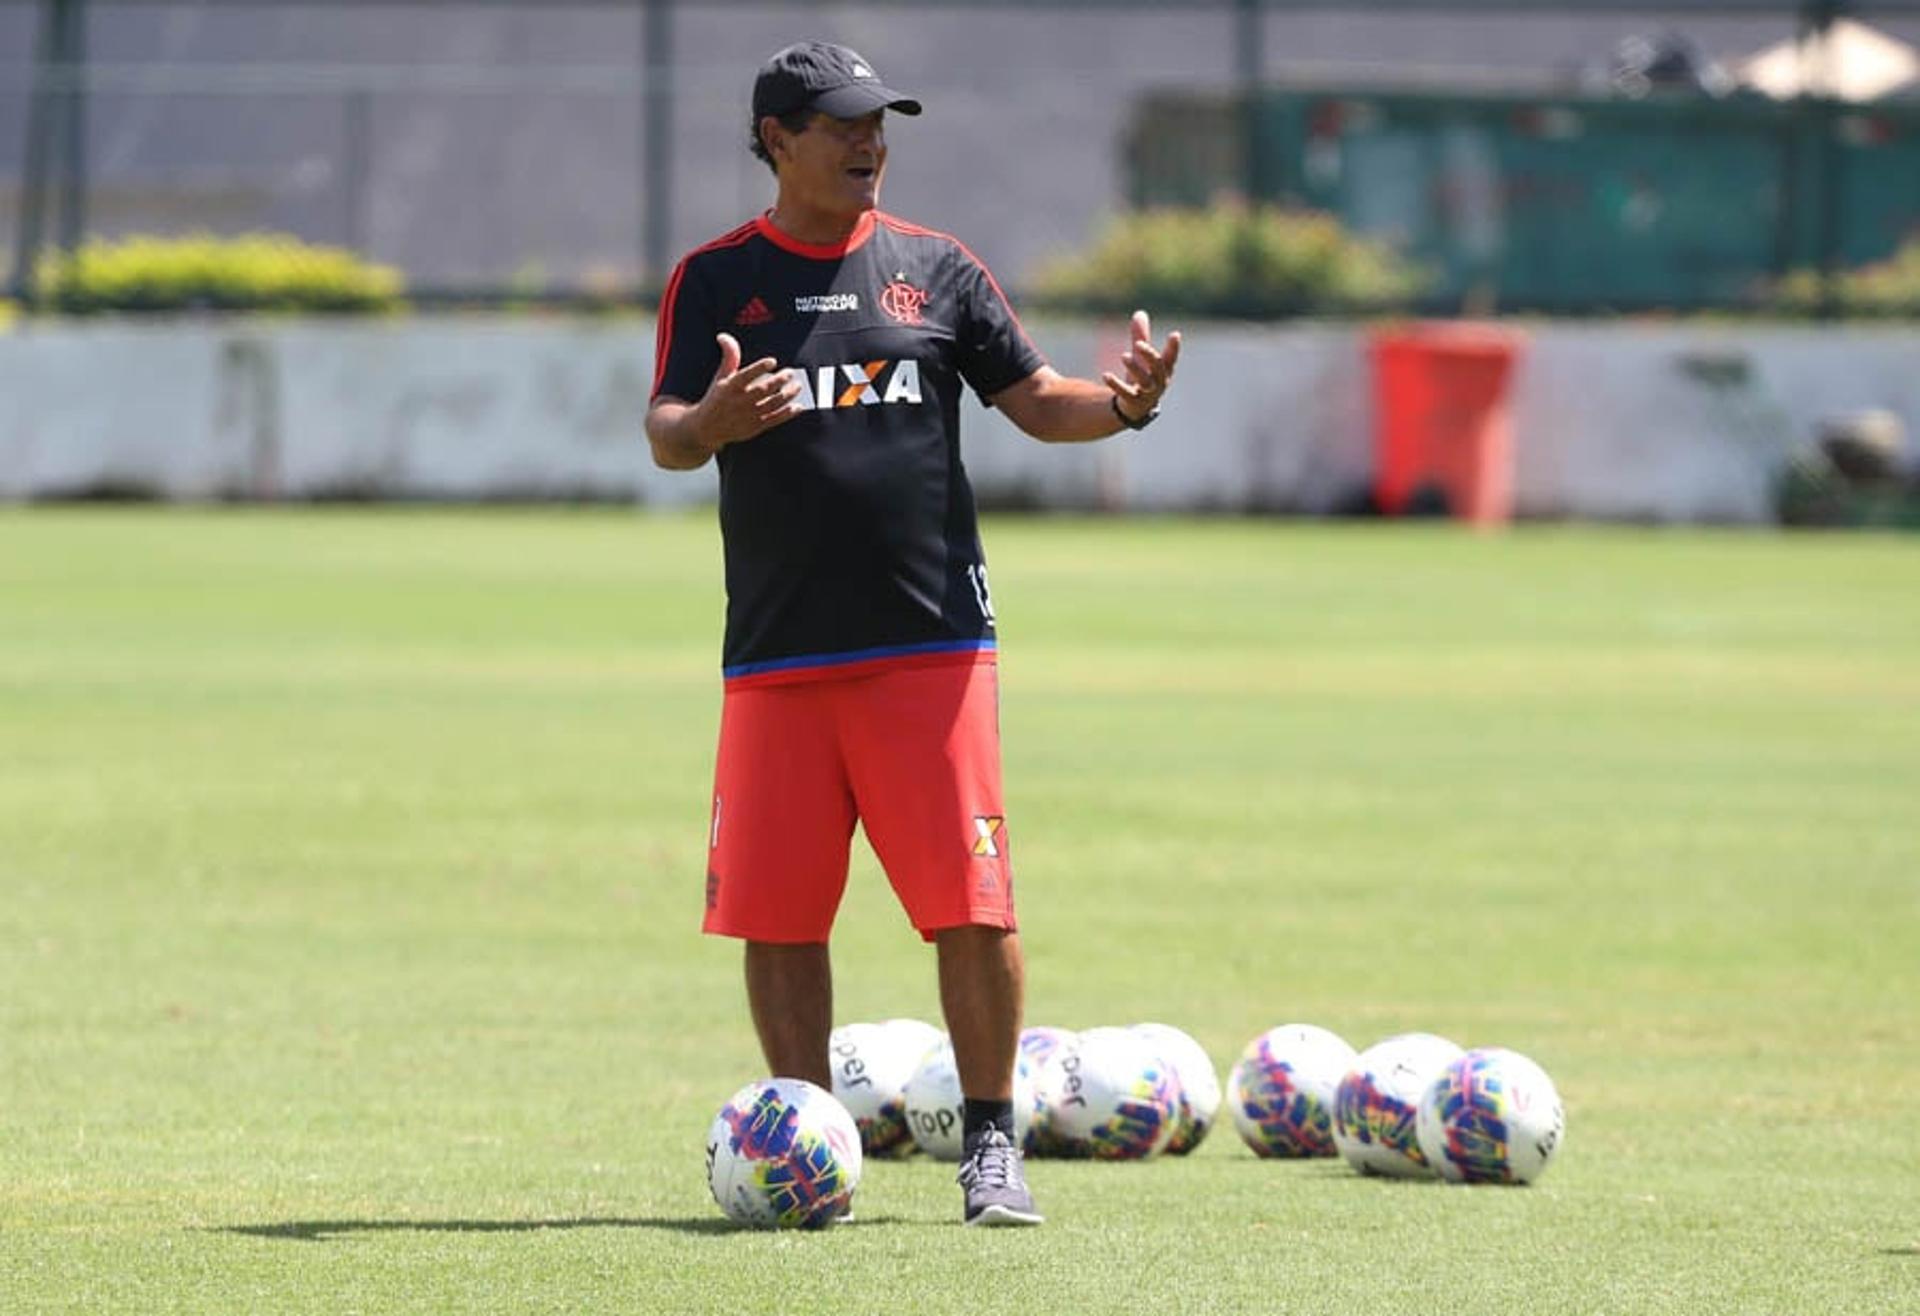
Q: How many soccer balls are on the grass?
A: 10